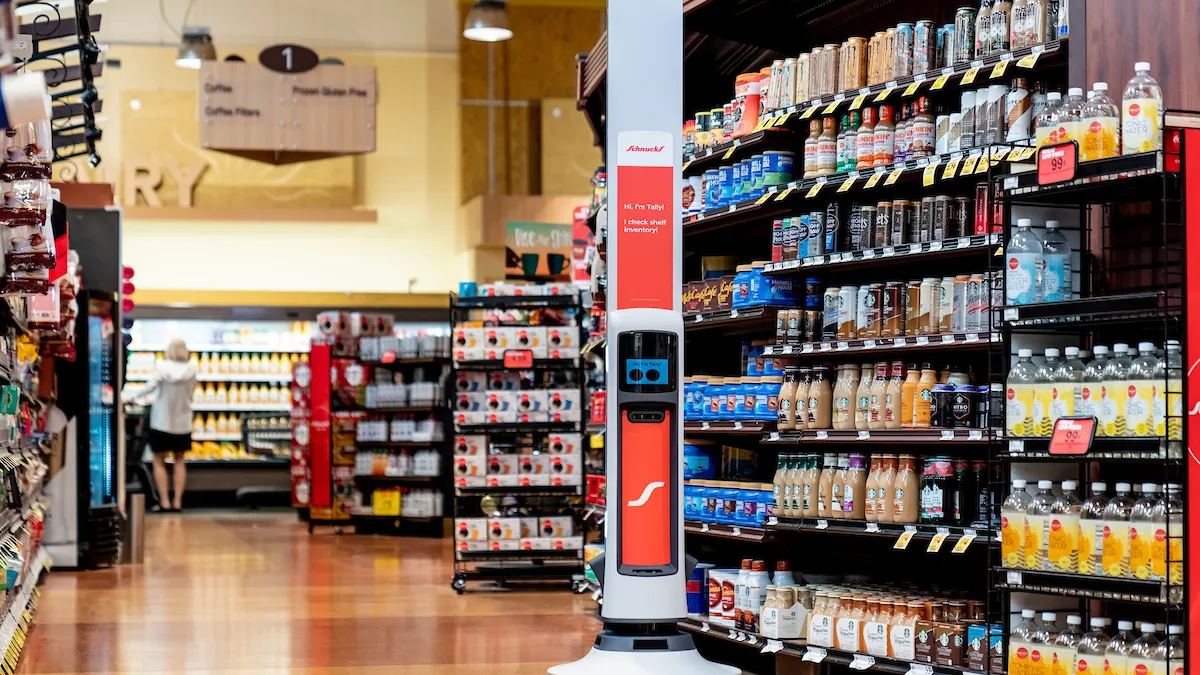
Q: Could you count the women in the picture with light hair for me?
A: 1